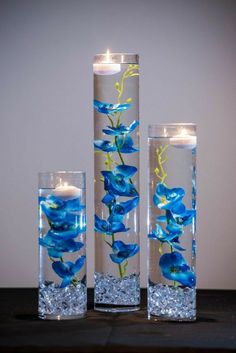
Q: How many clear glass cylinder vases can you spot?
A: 3